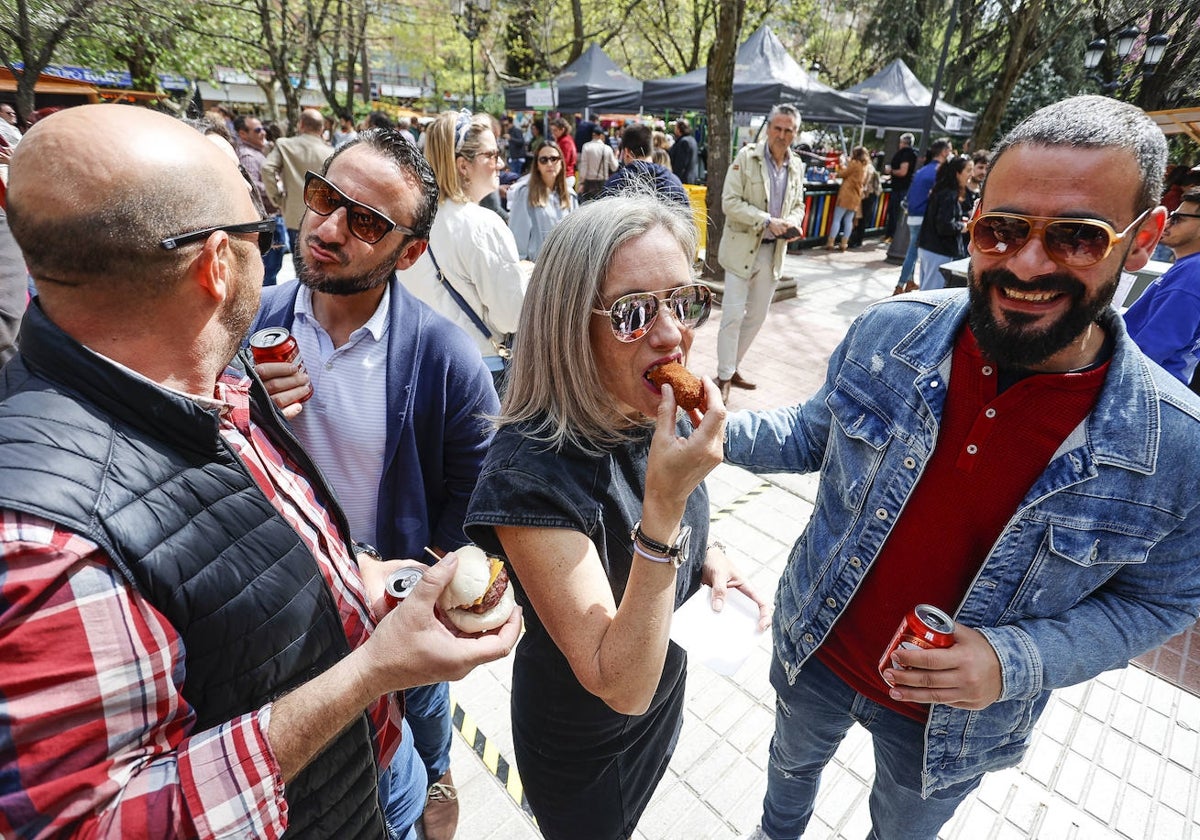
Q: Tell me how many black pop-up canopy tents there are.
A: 3